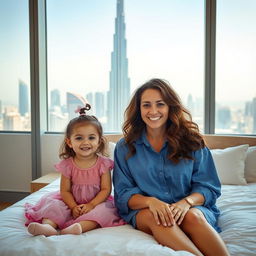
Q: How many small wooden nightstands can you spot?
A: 1